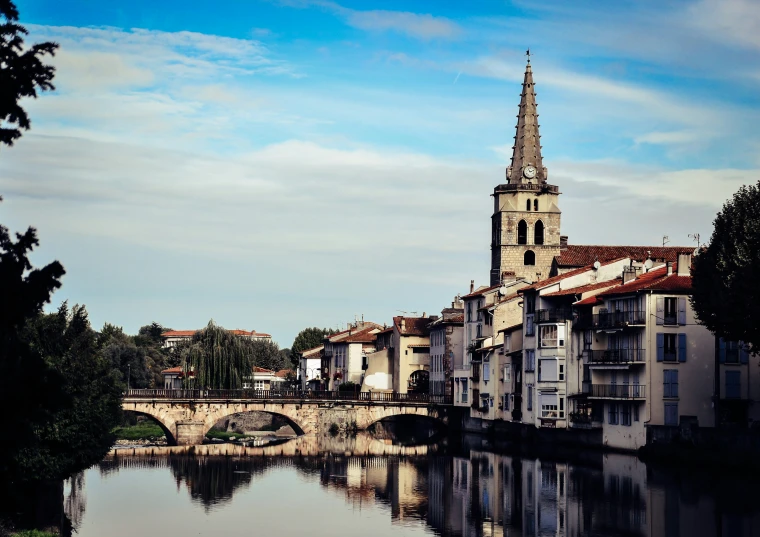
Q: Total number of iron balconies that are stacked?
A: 3